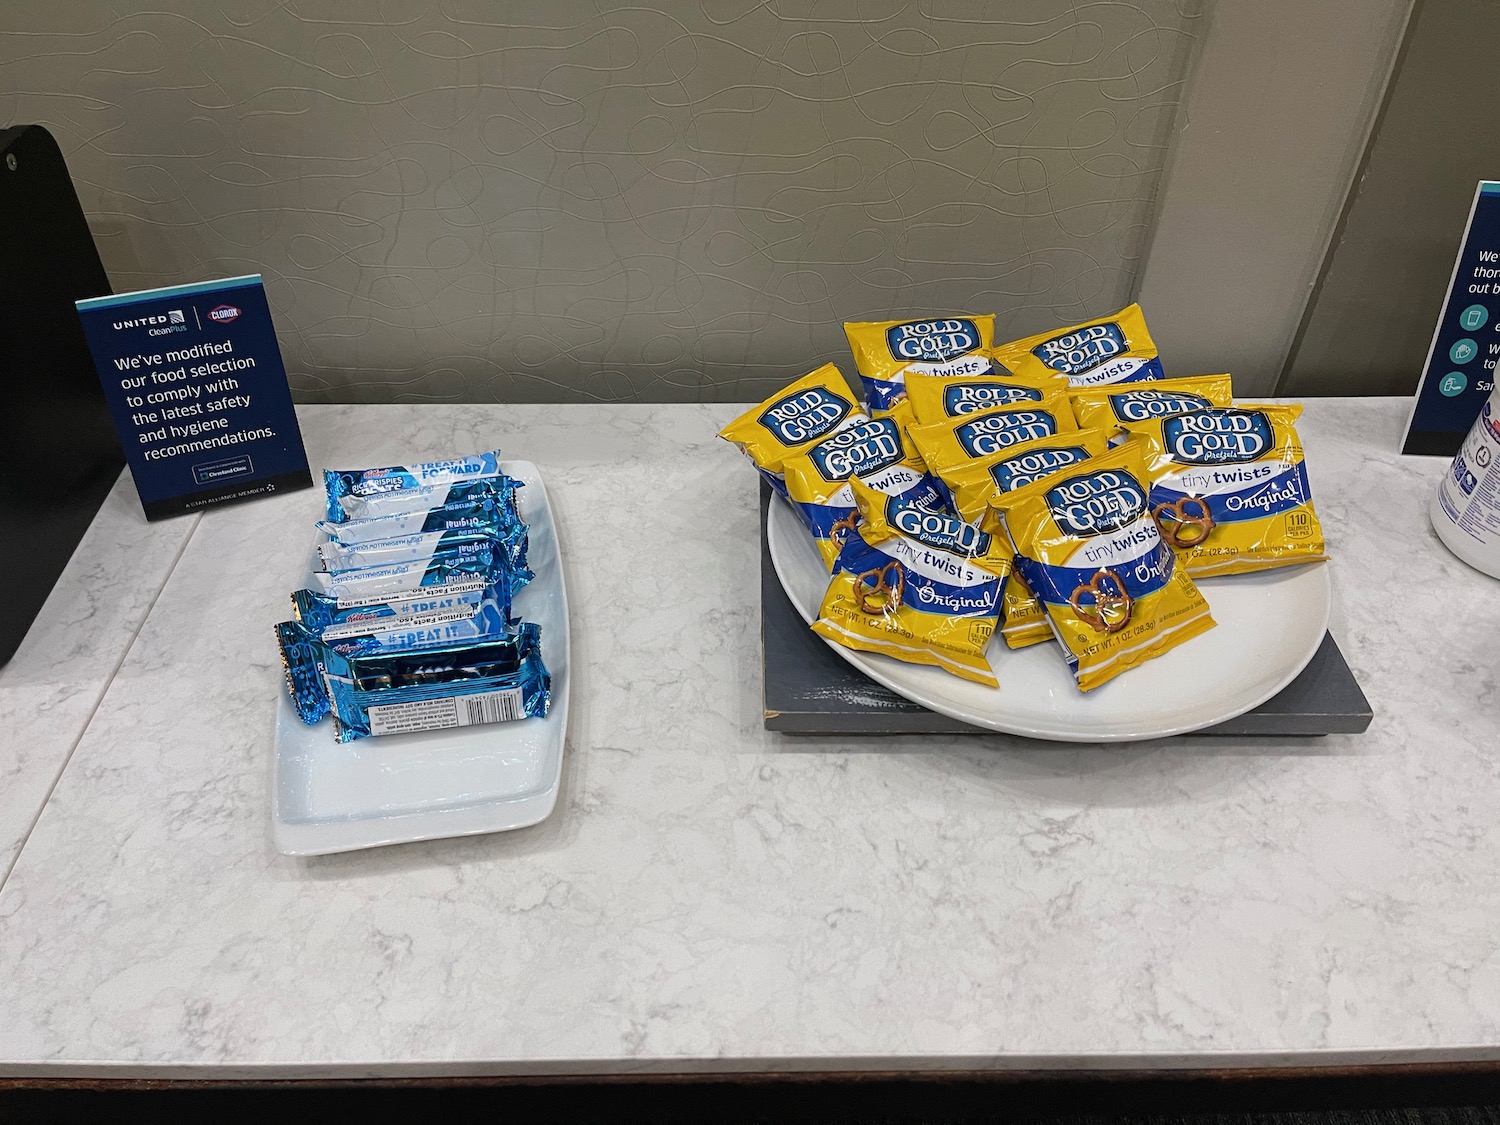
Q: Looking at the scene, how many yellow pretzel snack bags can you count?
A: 11